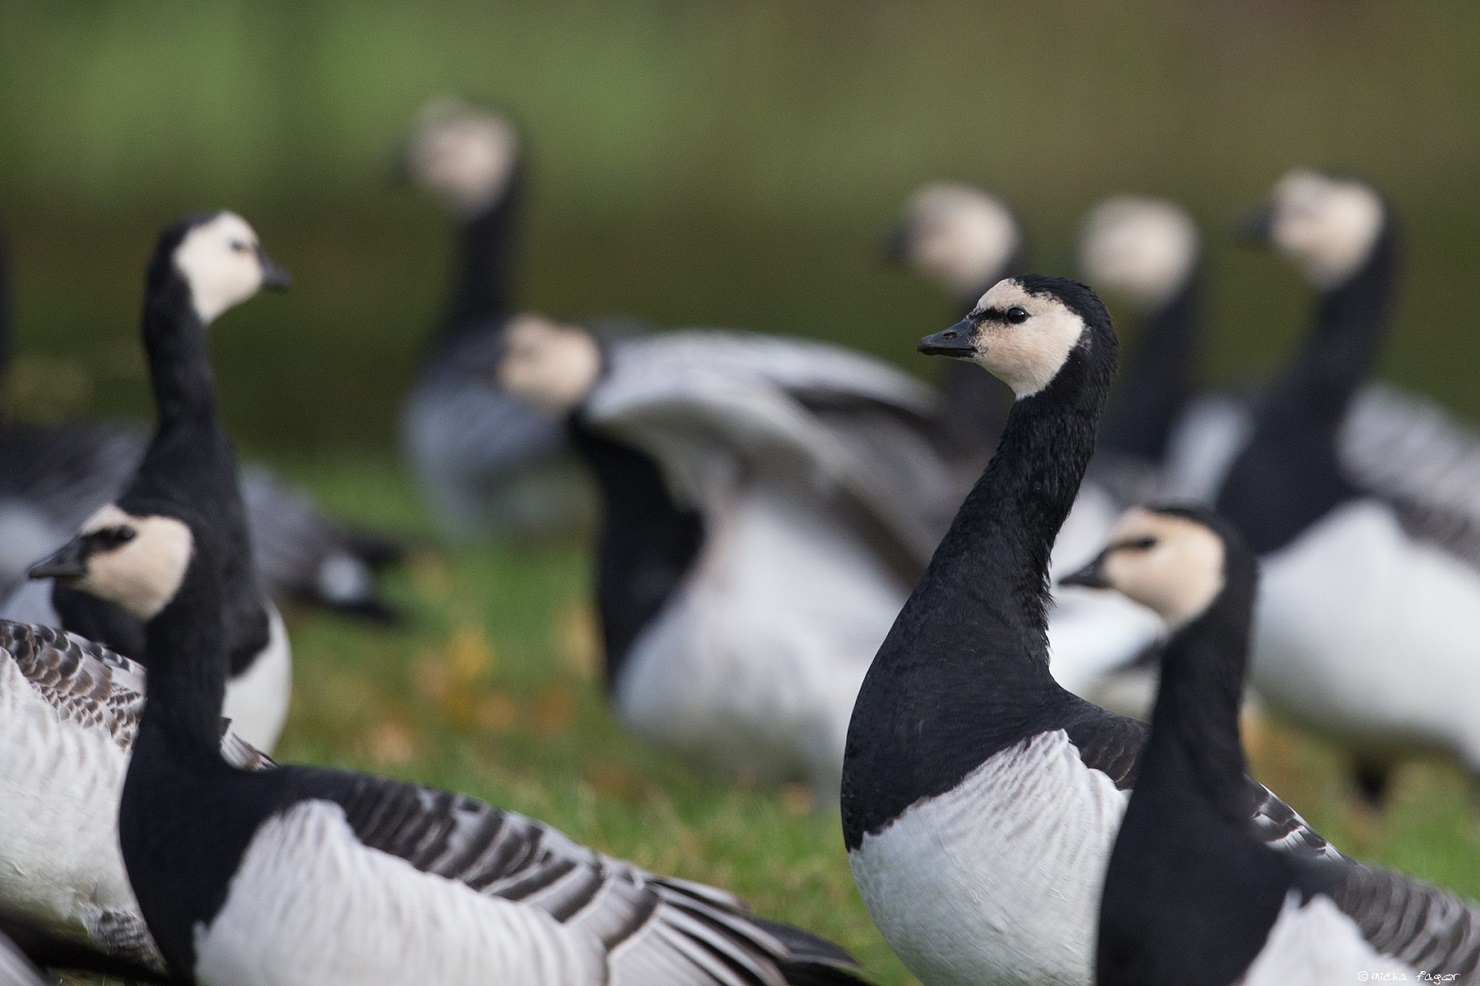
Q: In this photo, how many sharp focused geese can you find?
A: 1